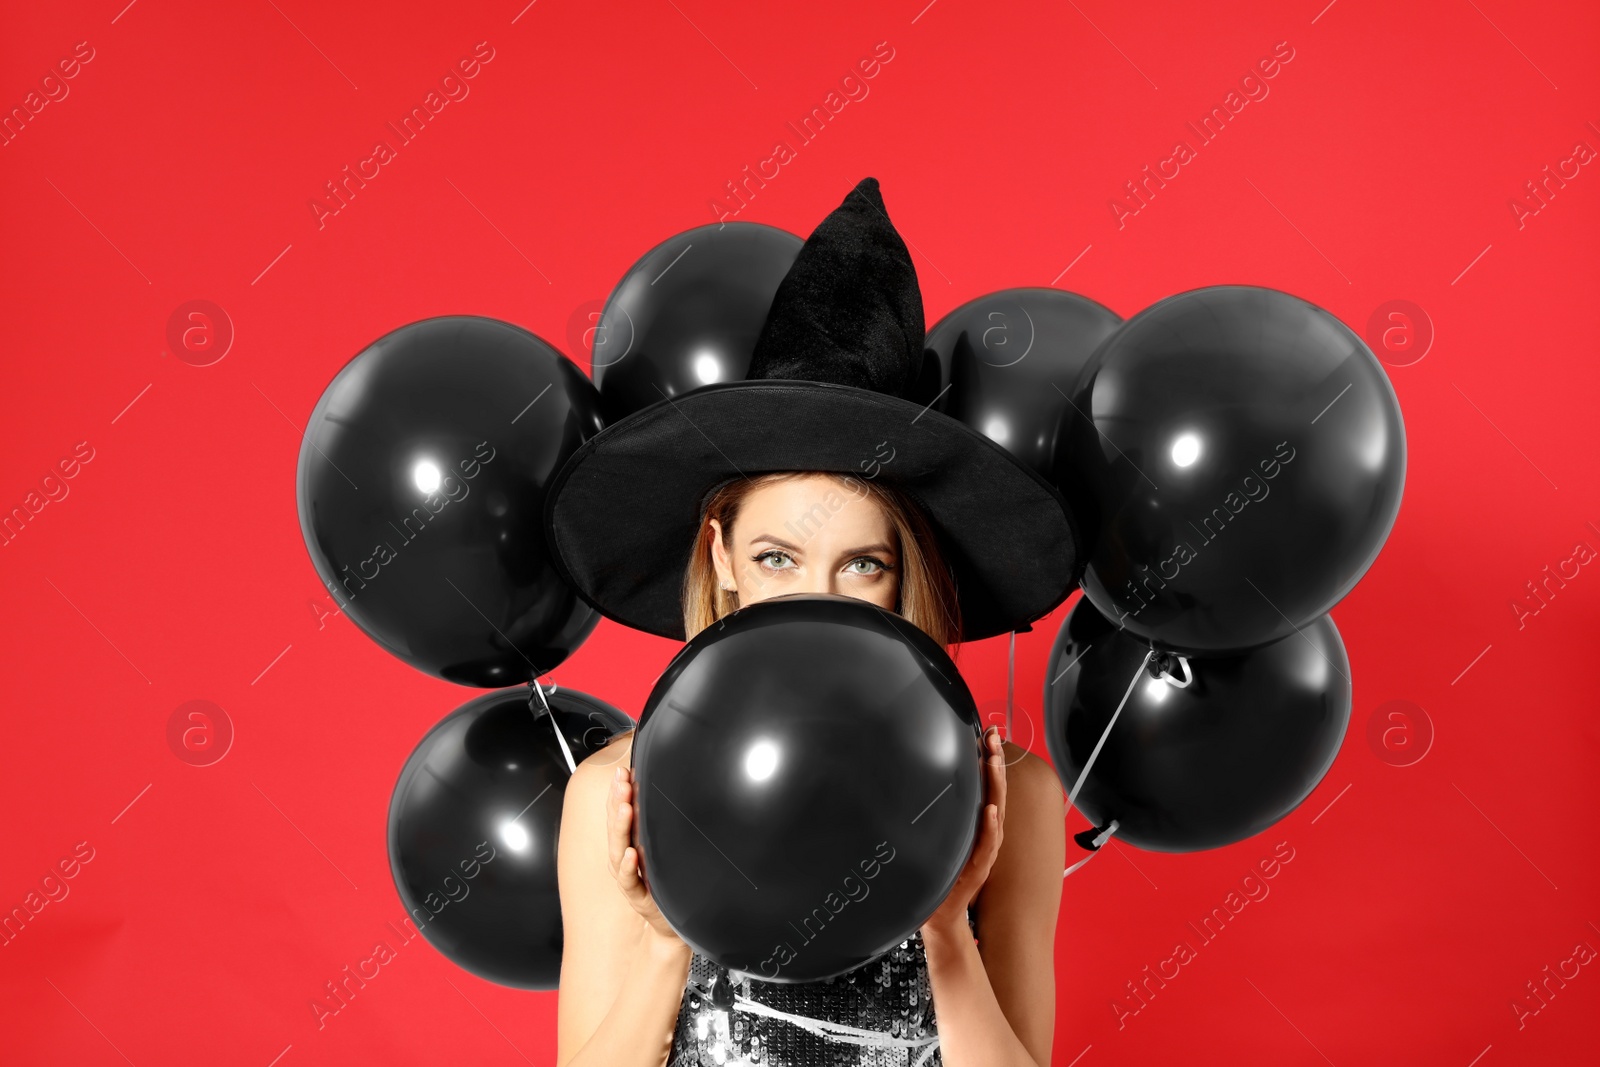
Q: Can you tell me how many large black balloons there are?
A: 7